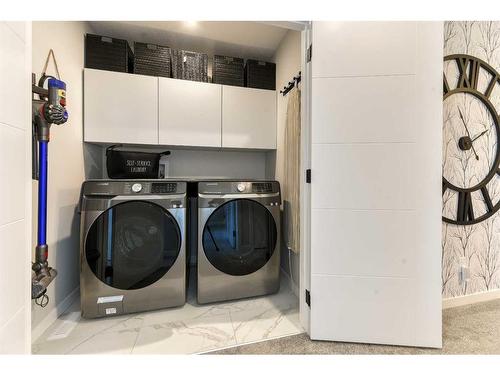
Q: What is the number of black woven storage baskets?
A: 5